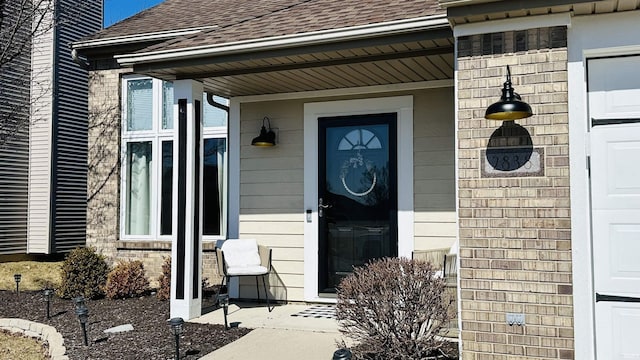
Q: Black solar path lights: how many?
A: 7